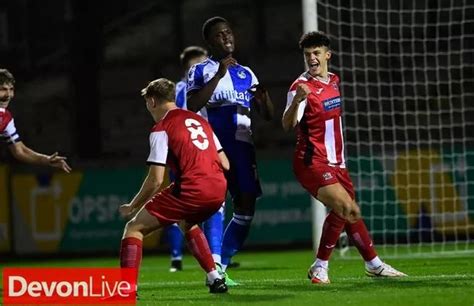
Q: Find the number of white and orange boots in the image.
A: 2